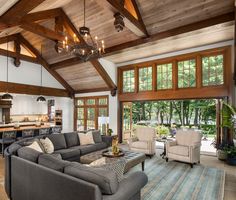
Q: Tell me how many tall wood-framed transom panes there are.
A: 5